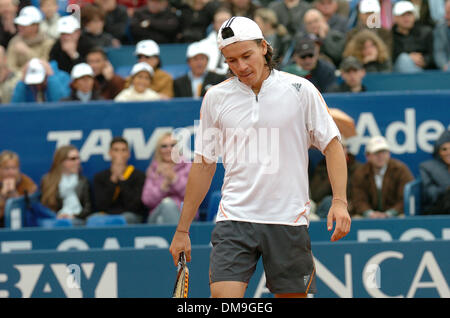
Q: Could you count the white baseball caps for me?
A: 11